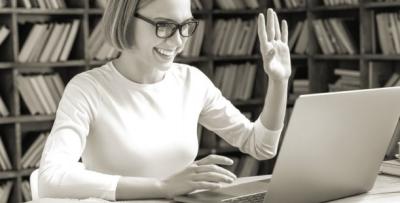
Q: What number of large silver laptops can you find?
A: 1